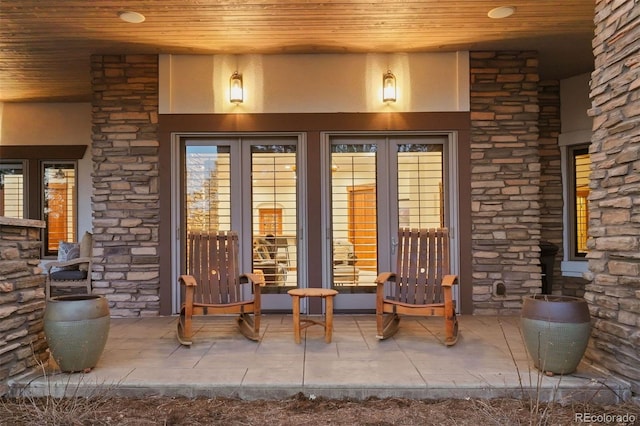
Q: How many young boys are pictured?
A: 0